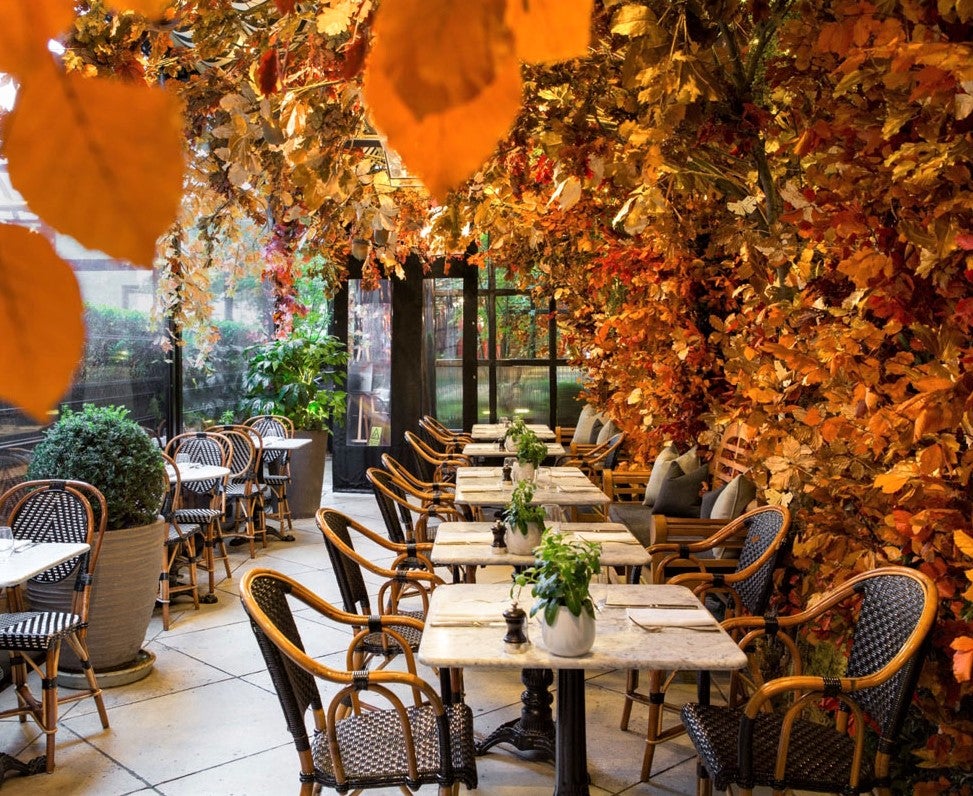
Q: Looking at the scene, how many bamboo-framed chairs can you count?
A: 15